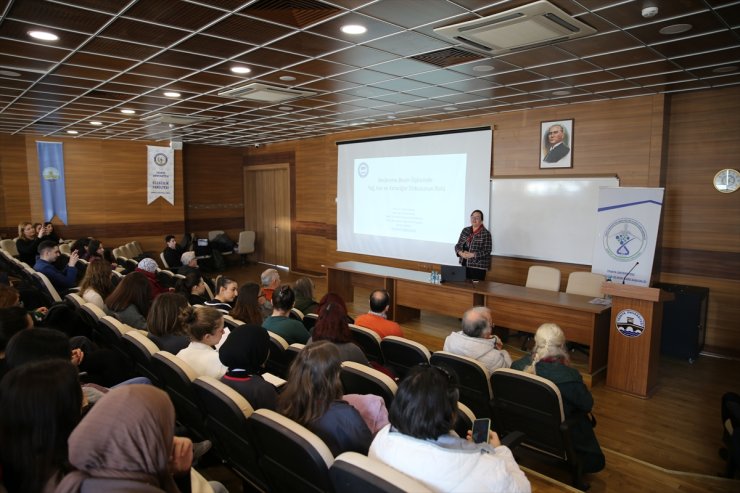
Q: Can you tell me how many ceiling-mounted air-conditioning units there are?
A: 3